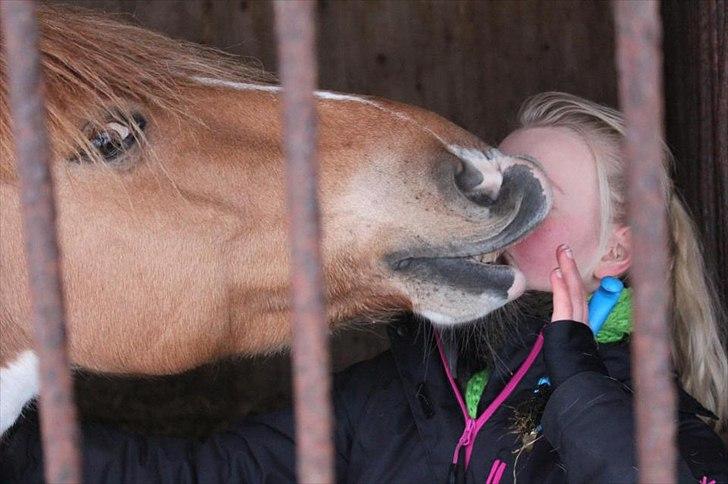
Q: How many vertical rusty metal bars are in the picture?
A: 3